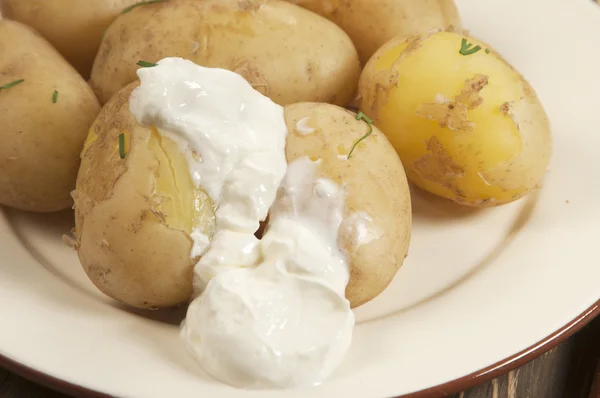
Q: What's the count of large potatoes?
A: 7